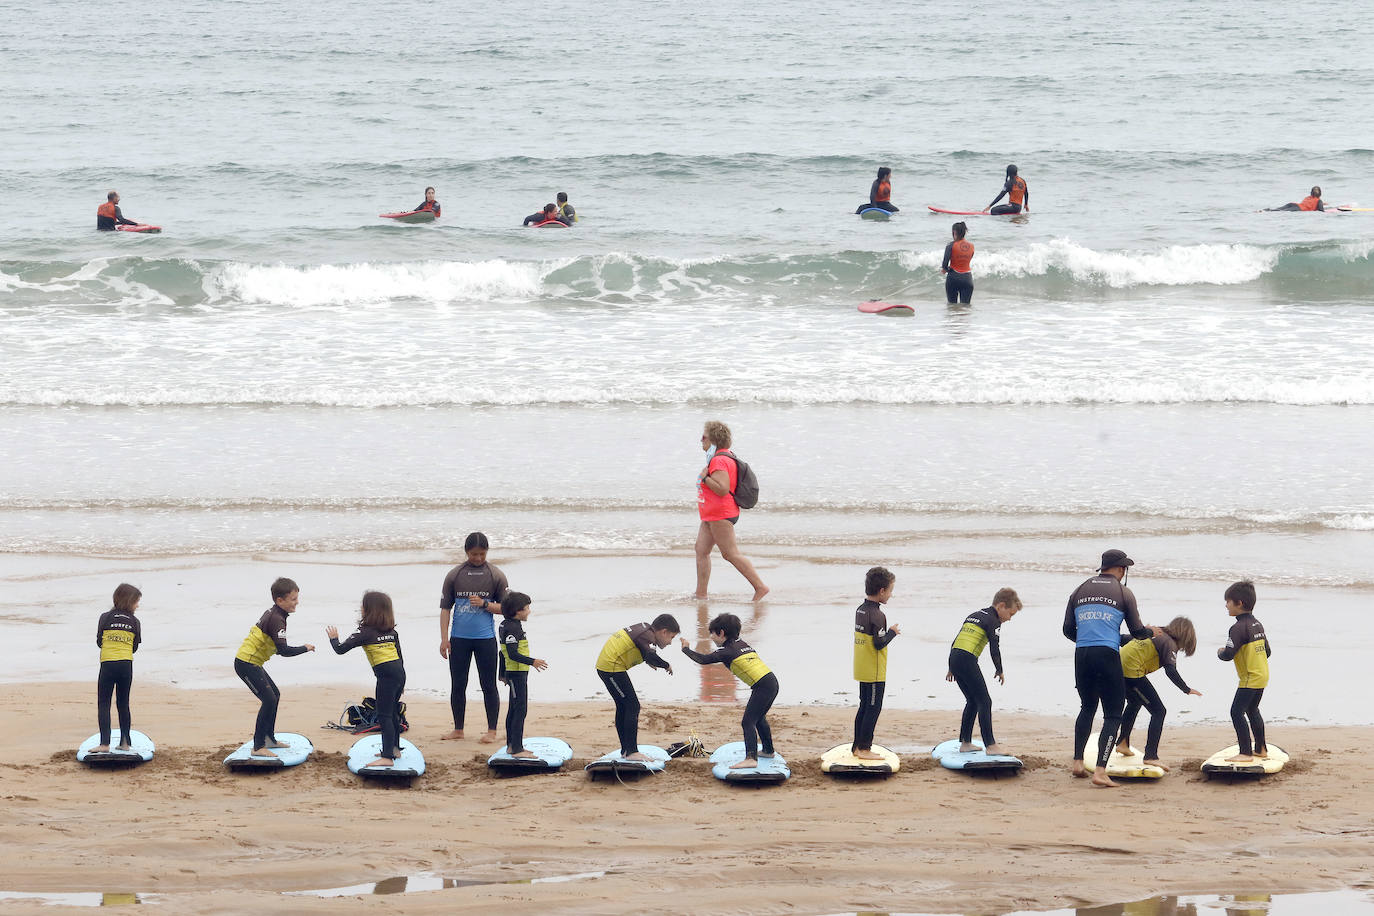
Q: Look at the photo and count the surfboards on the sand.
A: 10